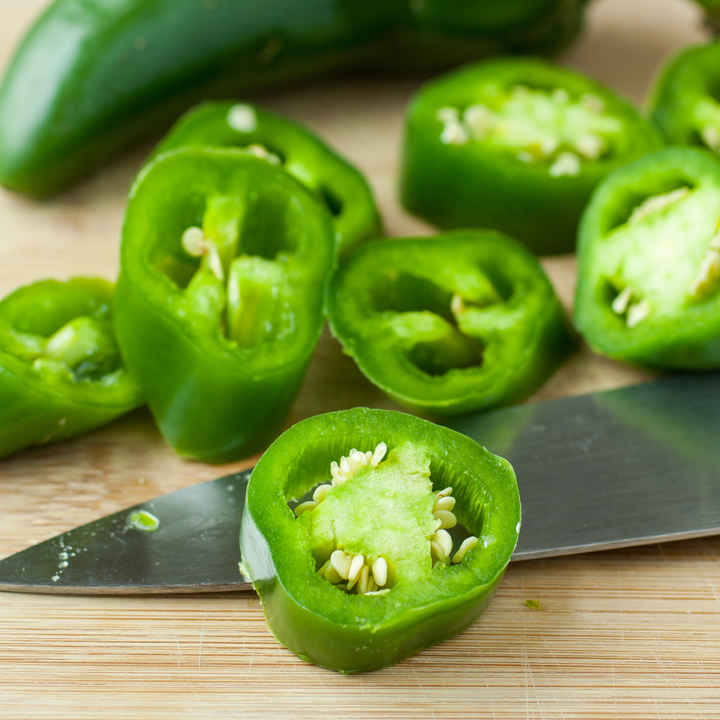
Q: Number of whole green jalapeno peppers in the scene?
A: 1